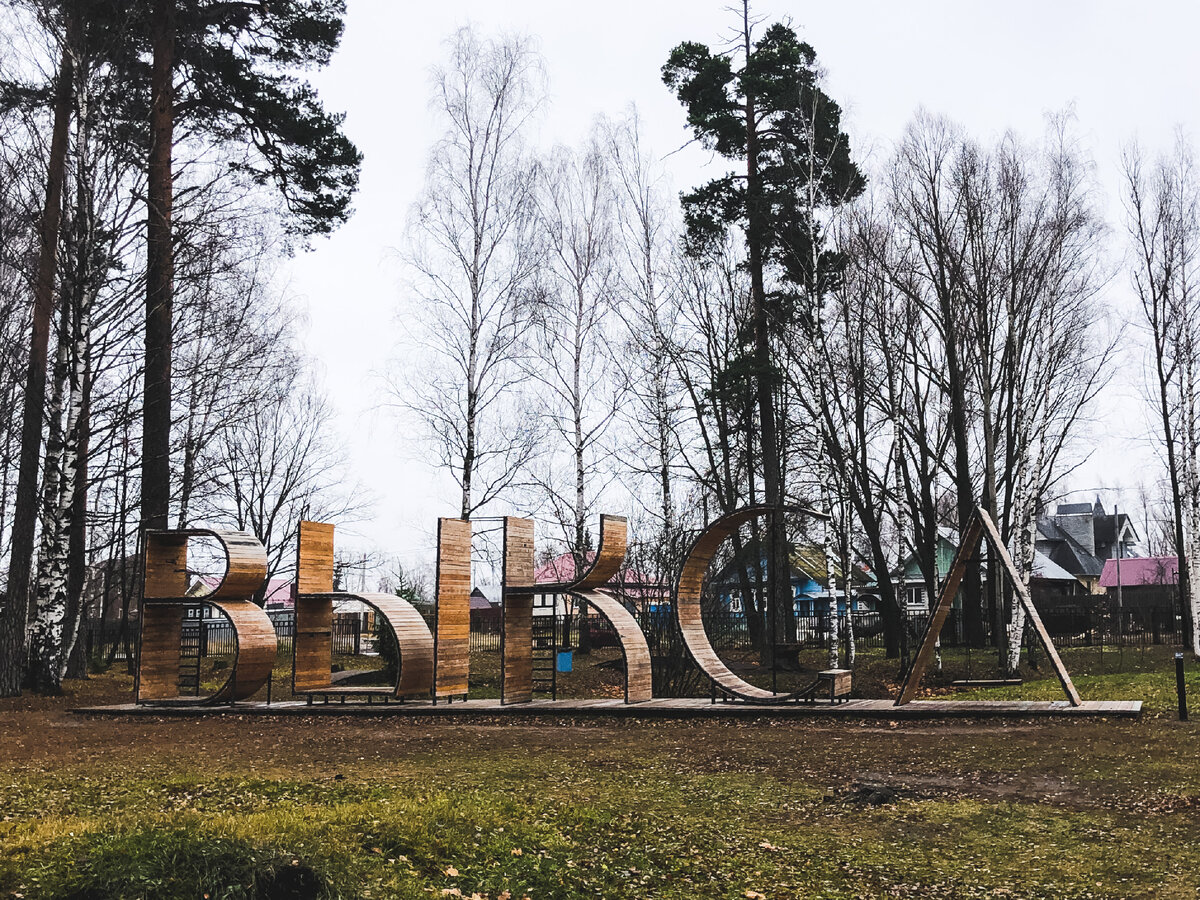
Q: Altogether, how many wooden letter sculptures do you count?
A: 5